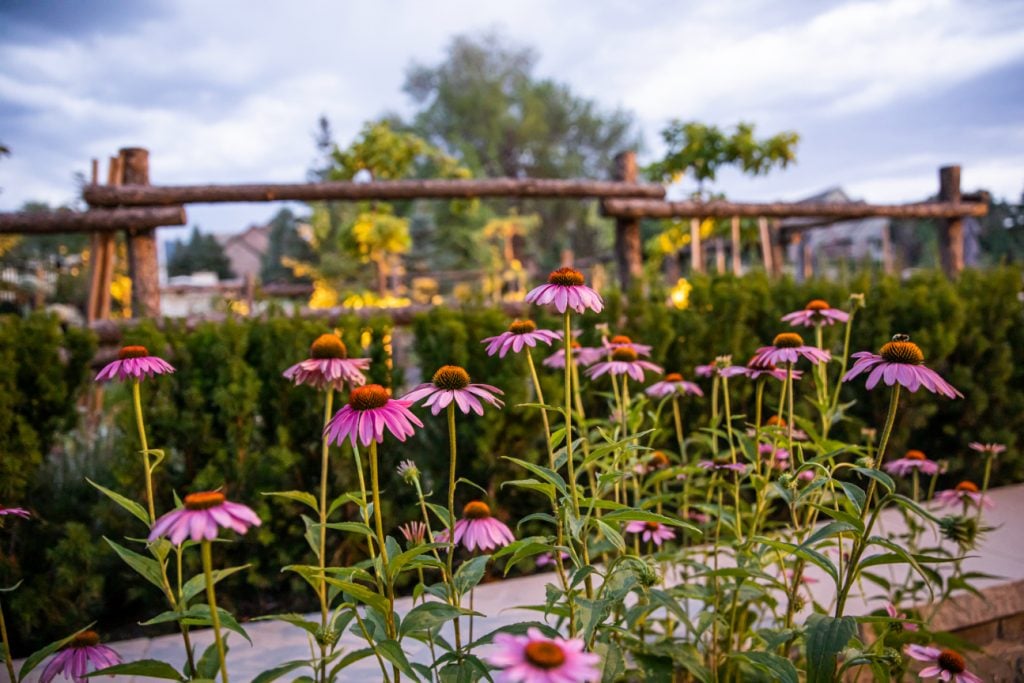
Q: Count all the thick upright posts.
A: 3